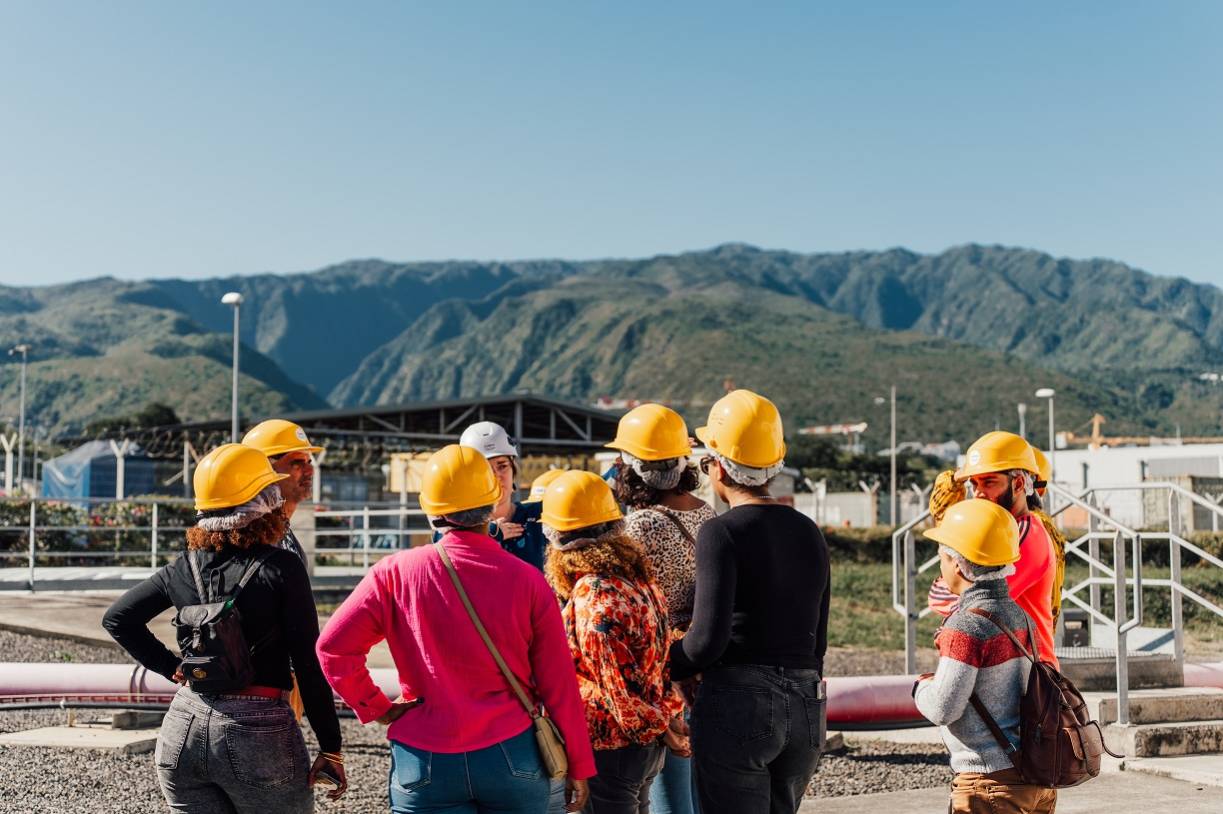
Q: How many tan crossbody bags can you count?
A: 1